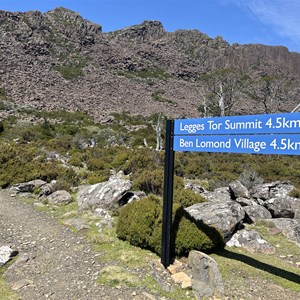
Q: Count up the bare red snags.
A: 0